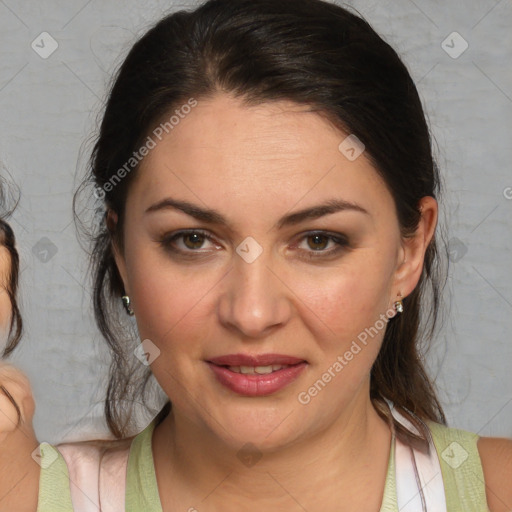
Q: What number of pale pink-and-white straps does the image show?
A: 2